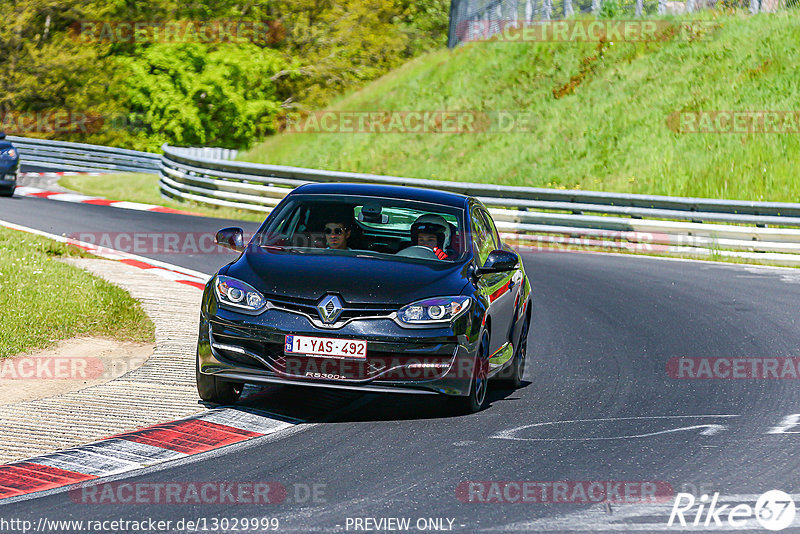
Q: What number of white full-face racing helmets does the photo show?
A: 1